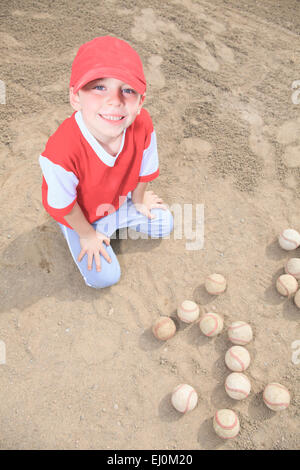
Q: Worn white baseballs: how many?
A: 14